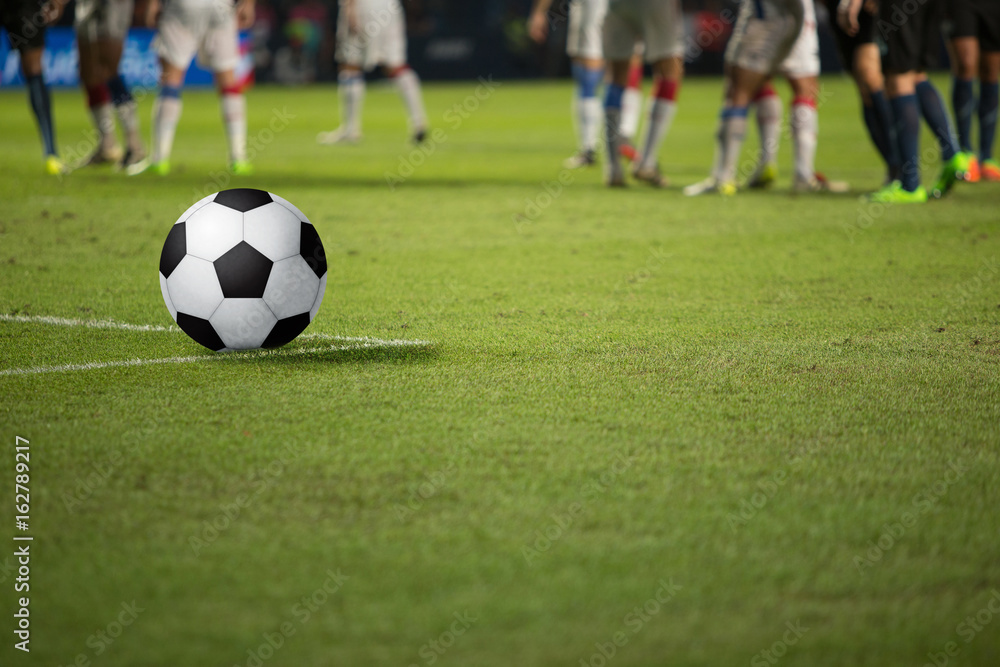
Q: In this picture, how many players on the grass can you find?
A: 11